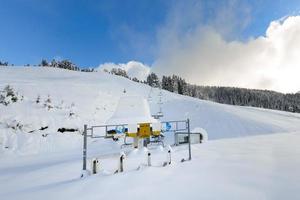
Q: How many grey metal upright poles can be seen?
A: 2